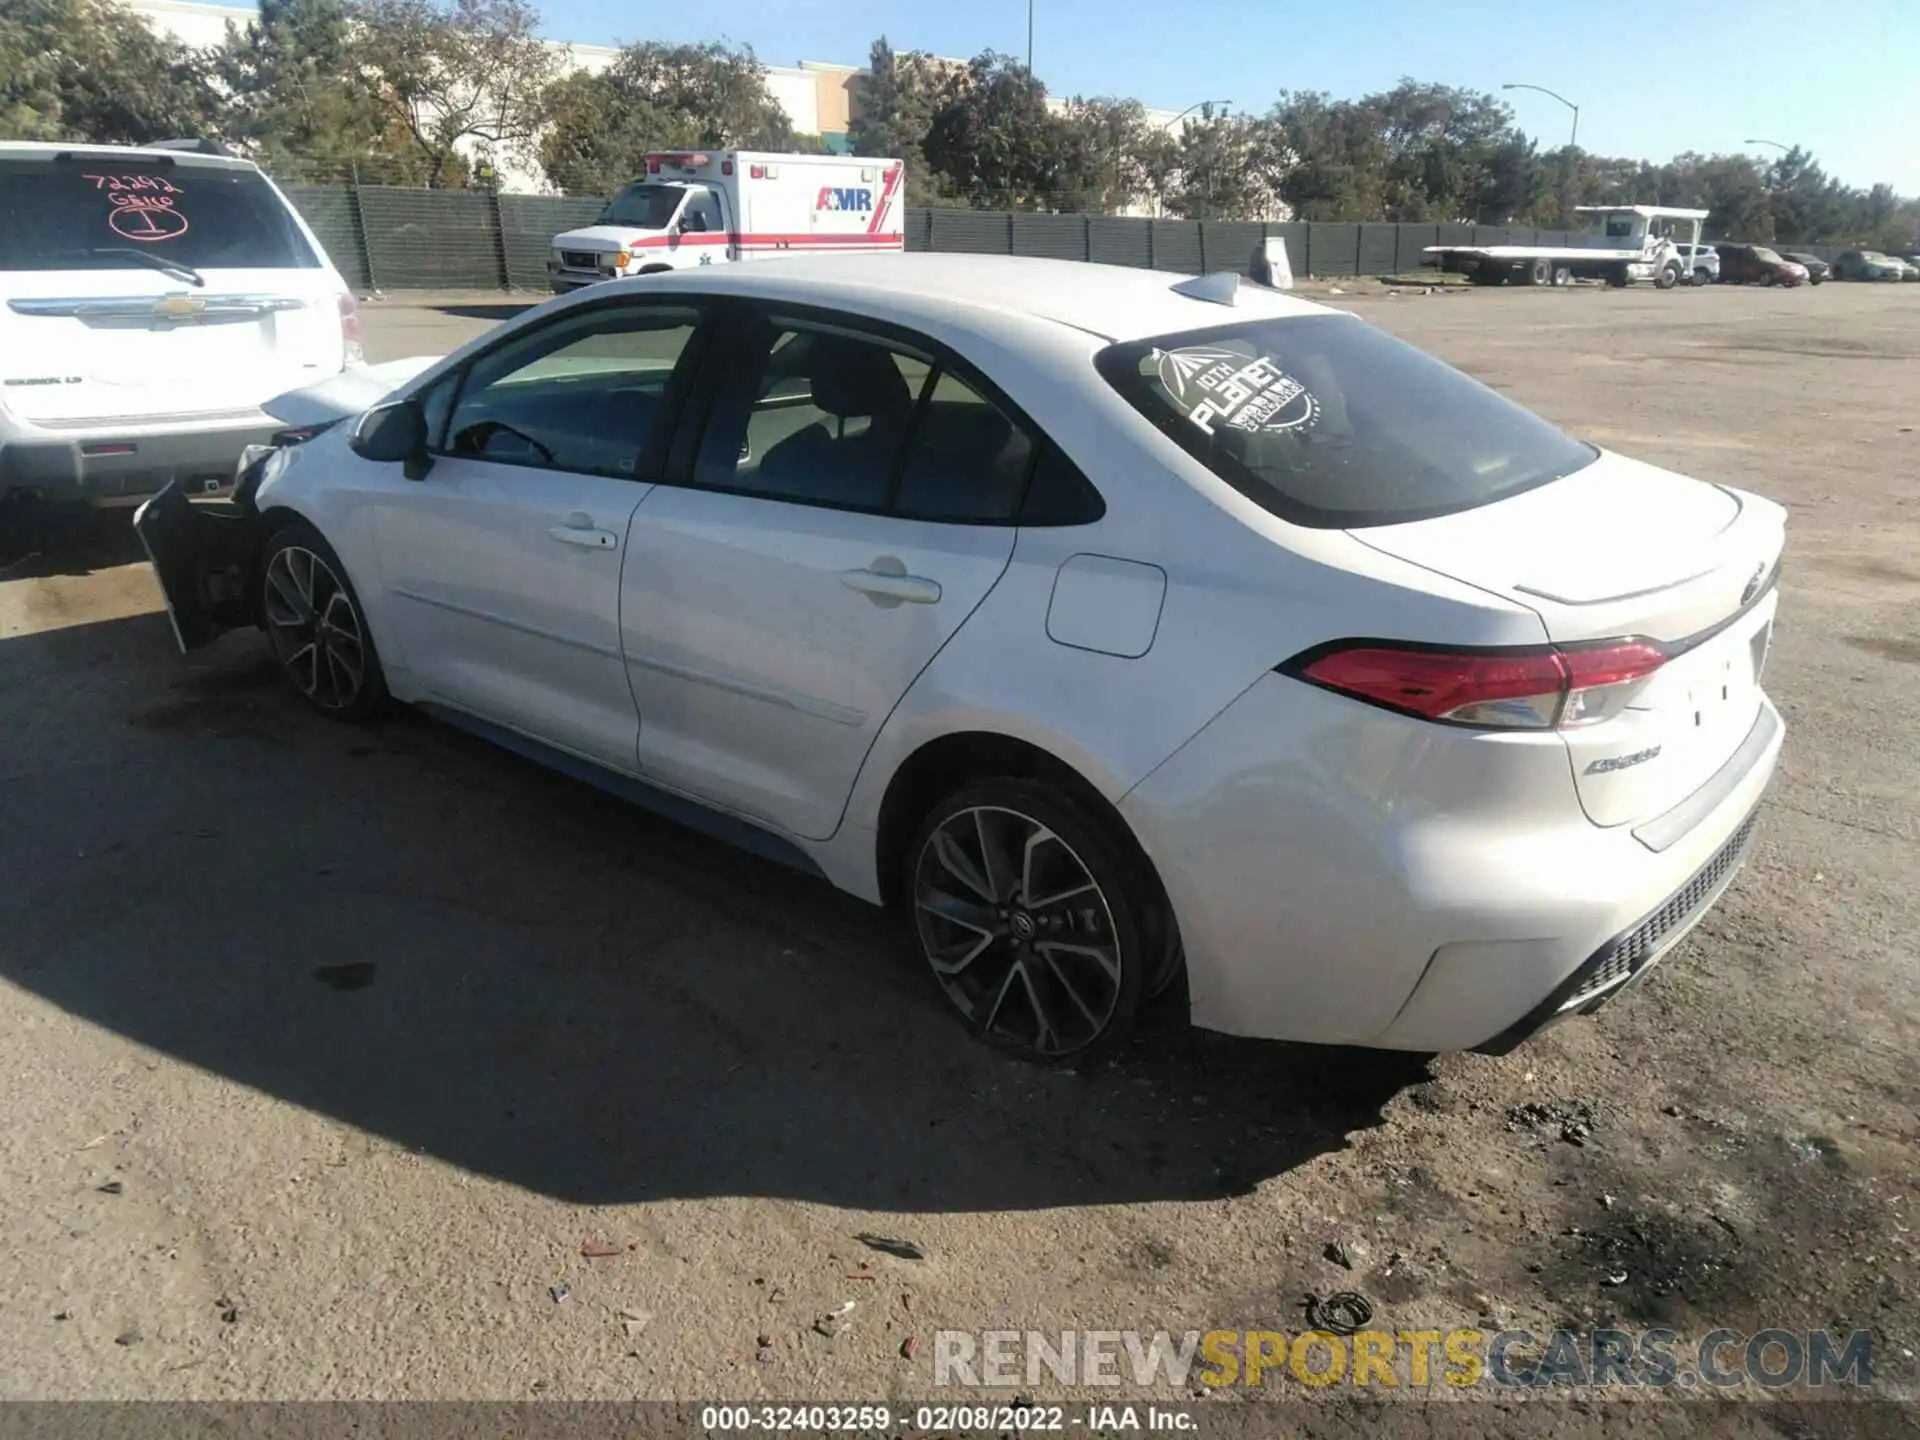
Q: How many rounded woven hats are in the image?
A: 0